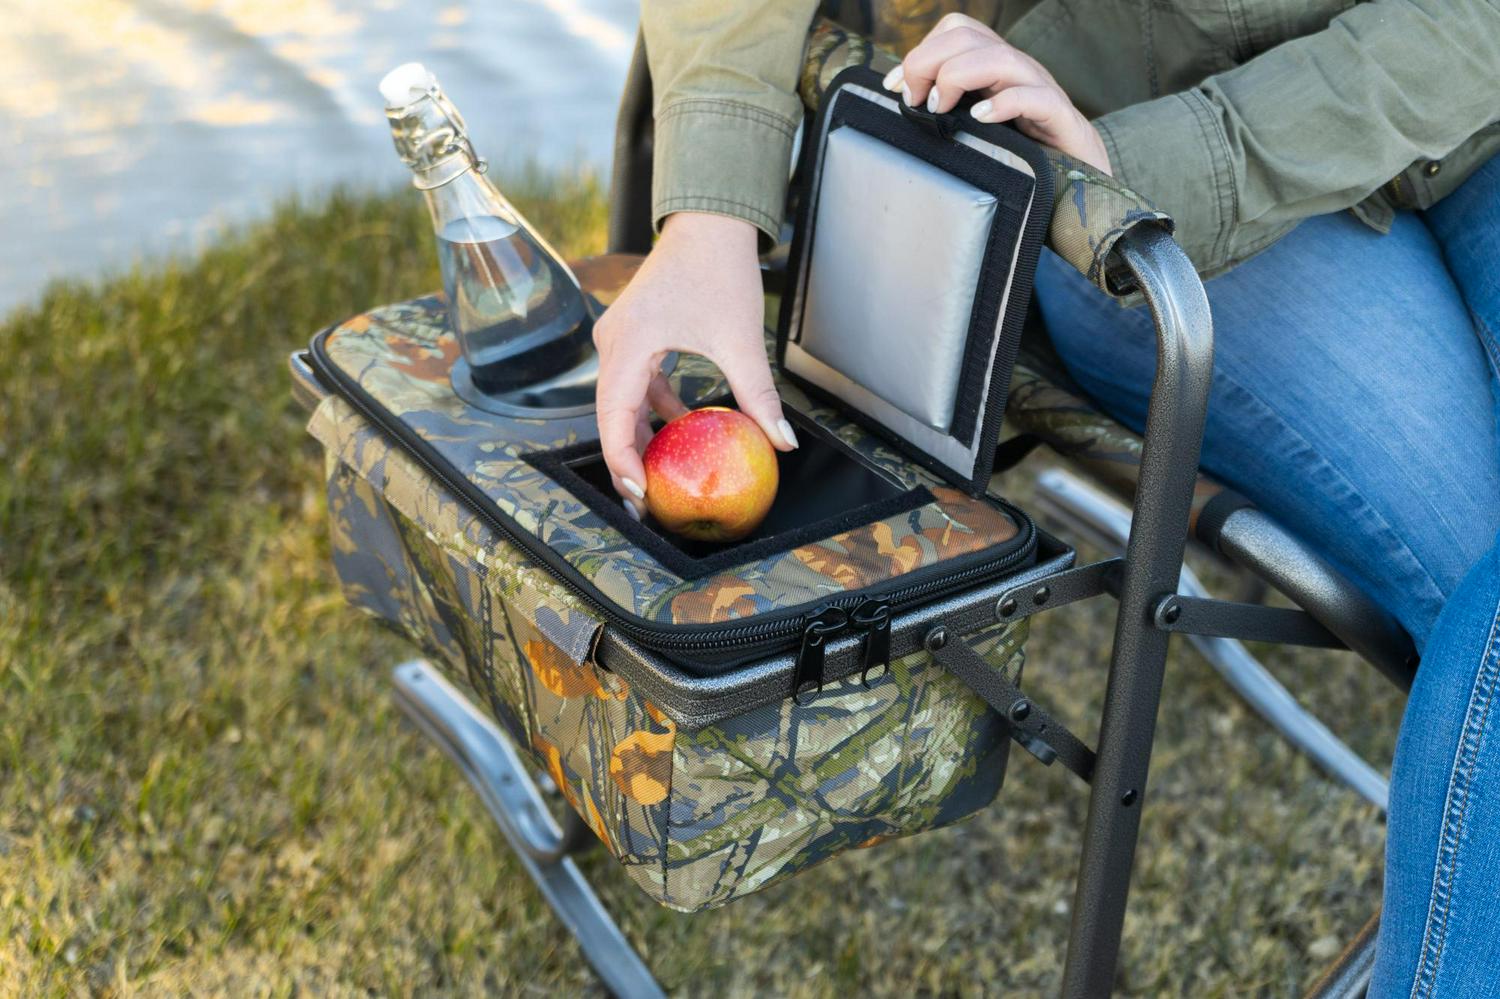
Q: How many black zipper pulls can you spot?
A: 2